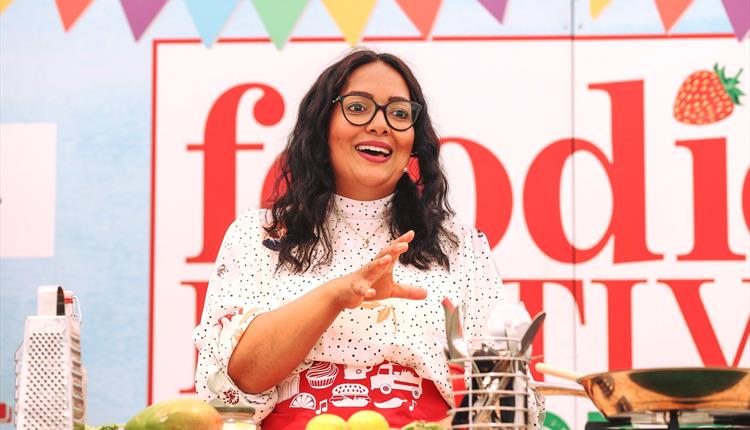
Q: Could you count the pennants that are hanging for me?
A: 11